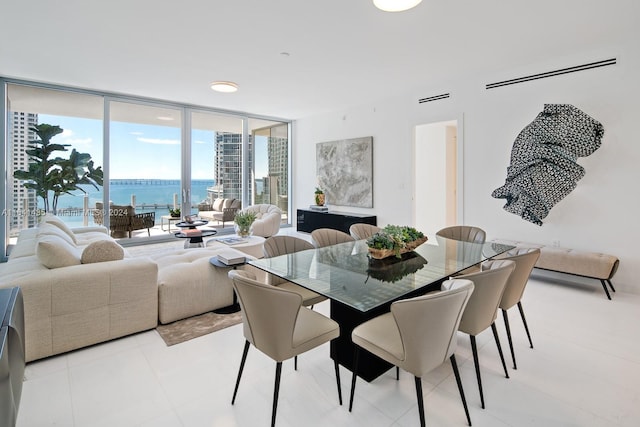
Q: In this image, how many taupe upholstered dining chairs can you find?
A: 8